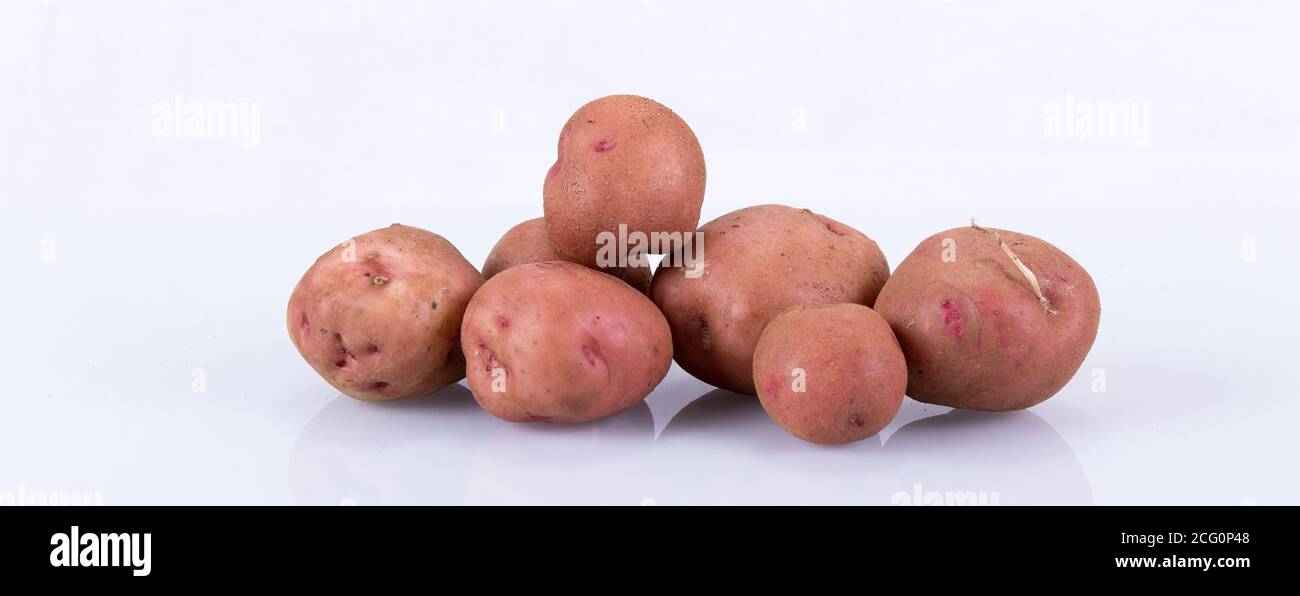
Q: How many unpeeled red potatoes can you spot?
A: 7